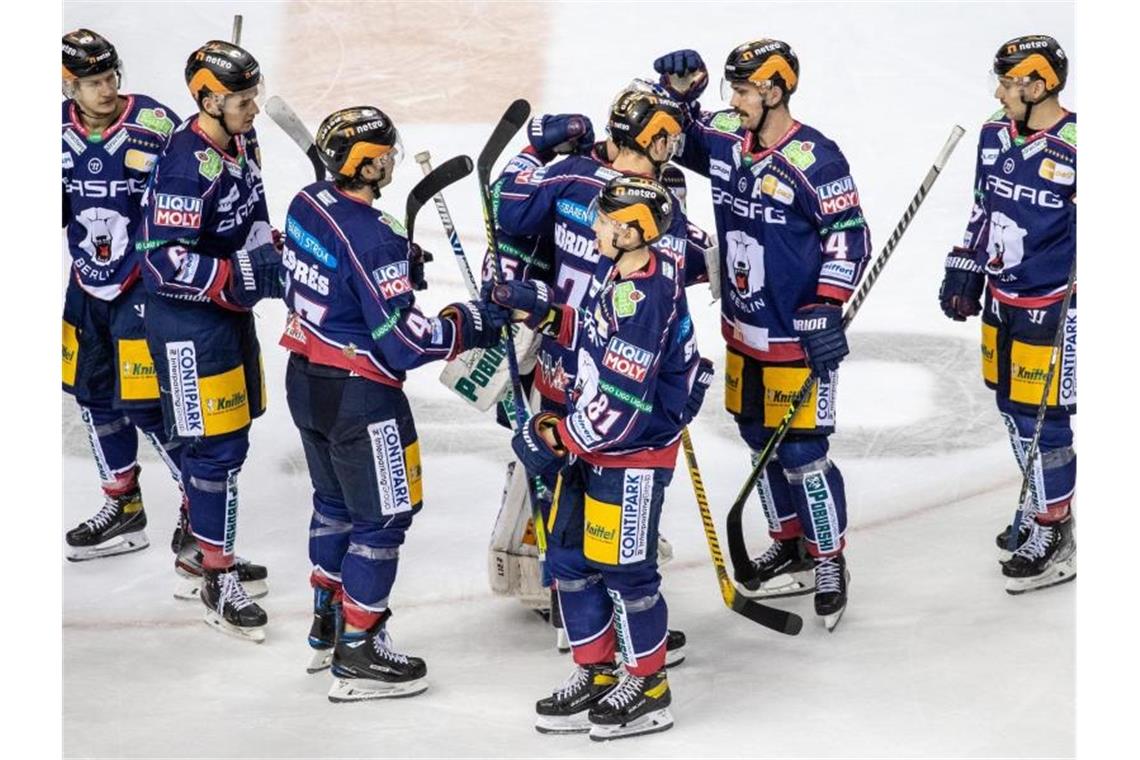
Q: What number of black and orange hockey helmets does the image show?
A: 7